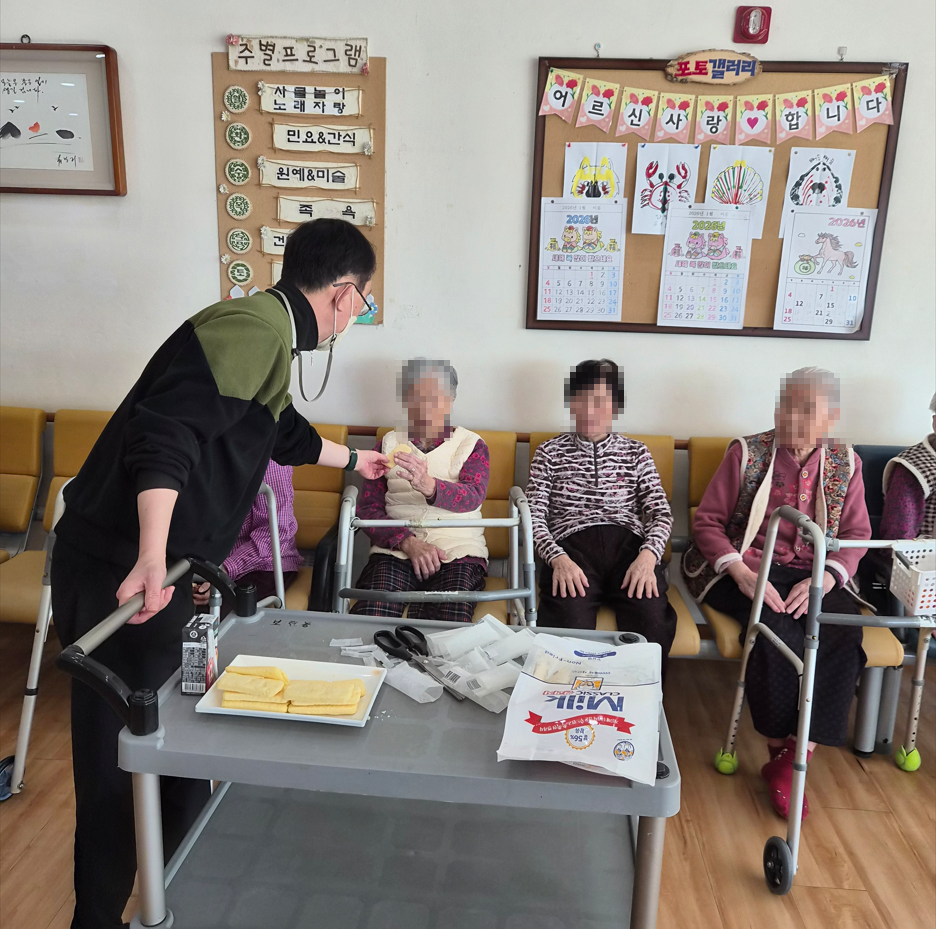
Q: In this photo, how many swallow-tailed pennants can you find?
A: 9